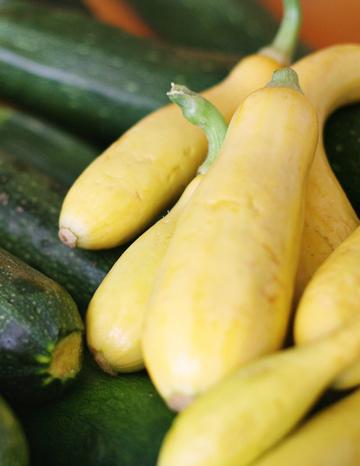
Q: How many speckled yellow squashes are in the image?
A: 7